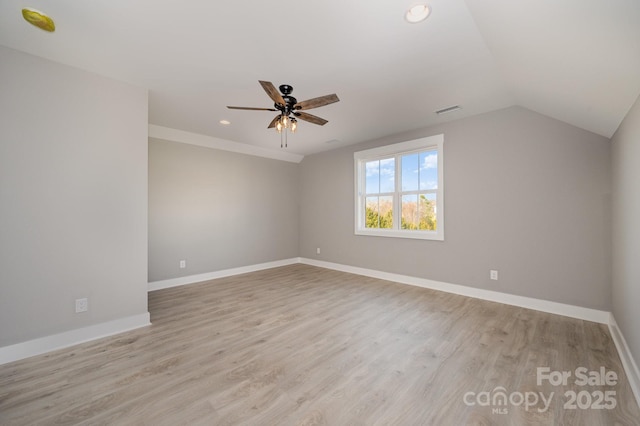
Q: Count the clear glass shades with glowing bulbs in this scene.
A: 3